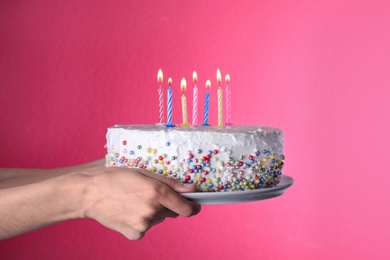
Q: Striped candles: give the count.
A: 7